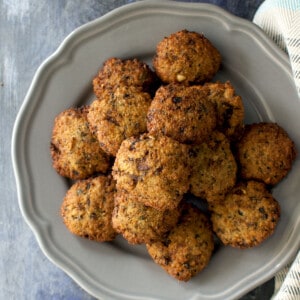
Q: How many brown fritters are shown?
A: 13